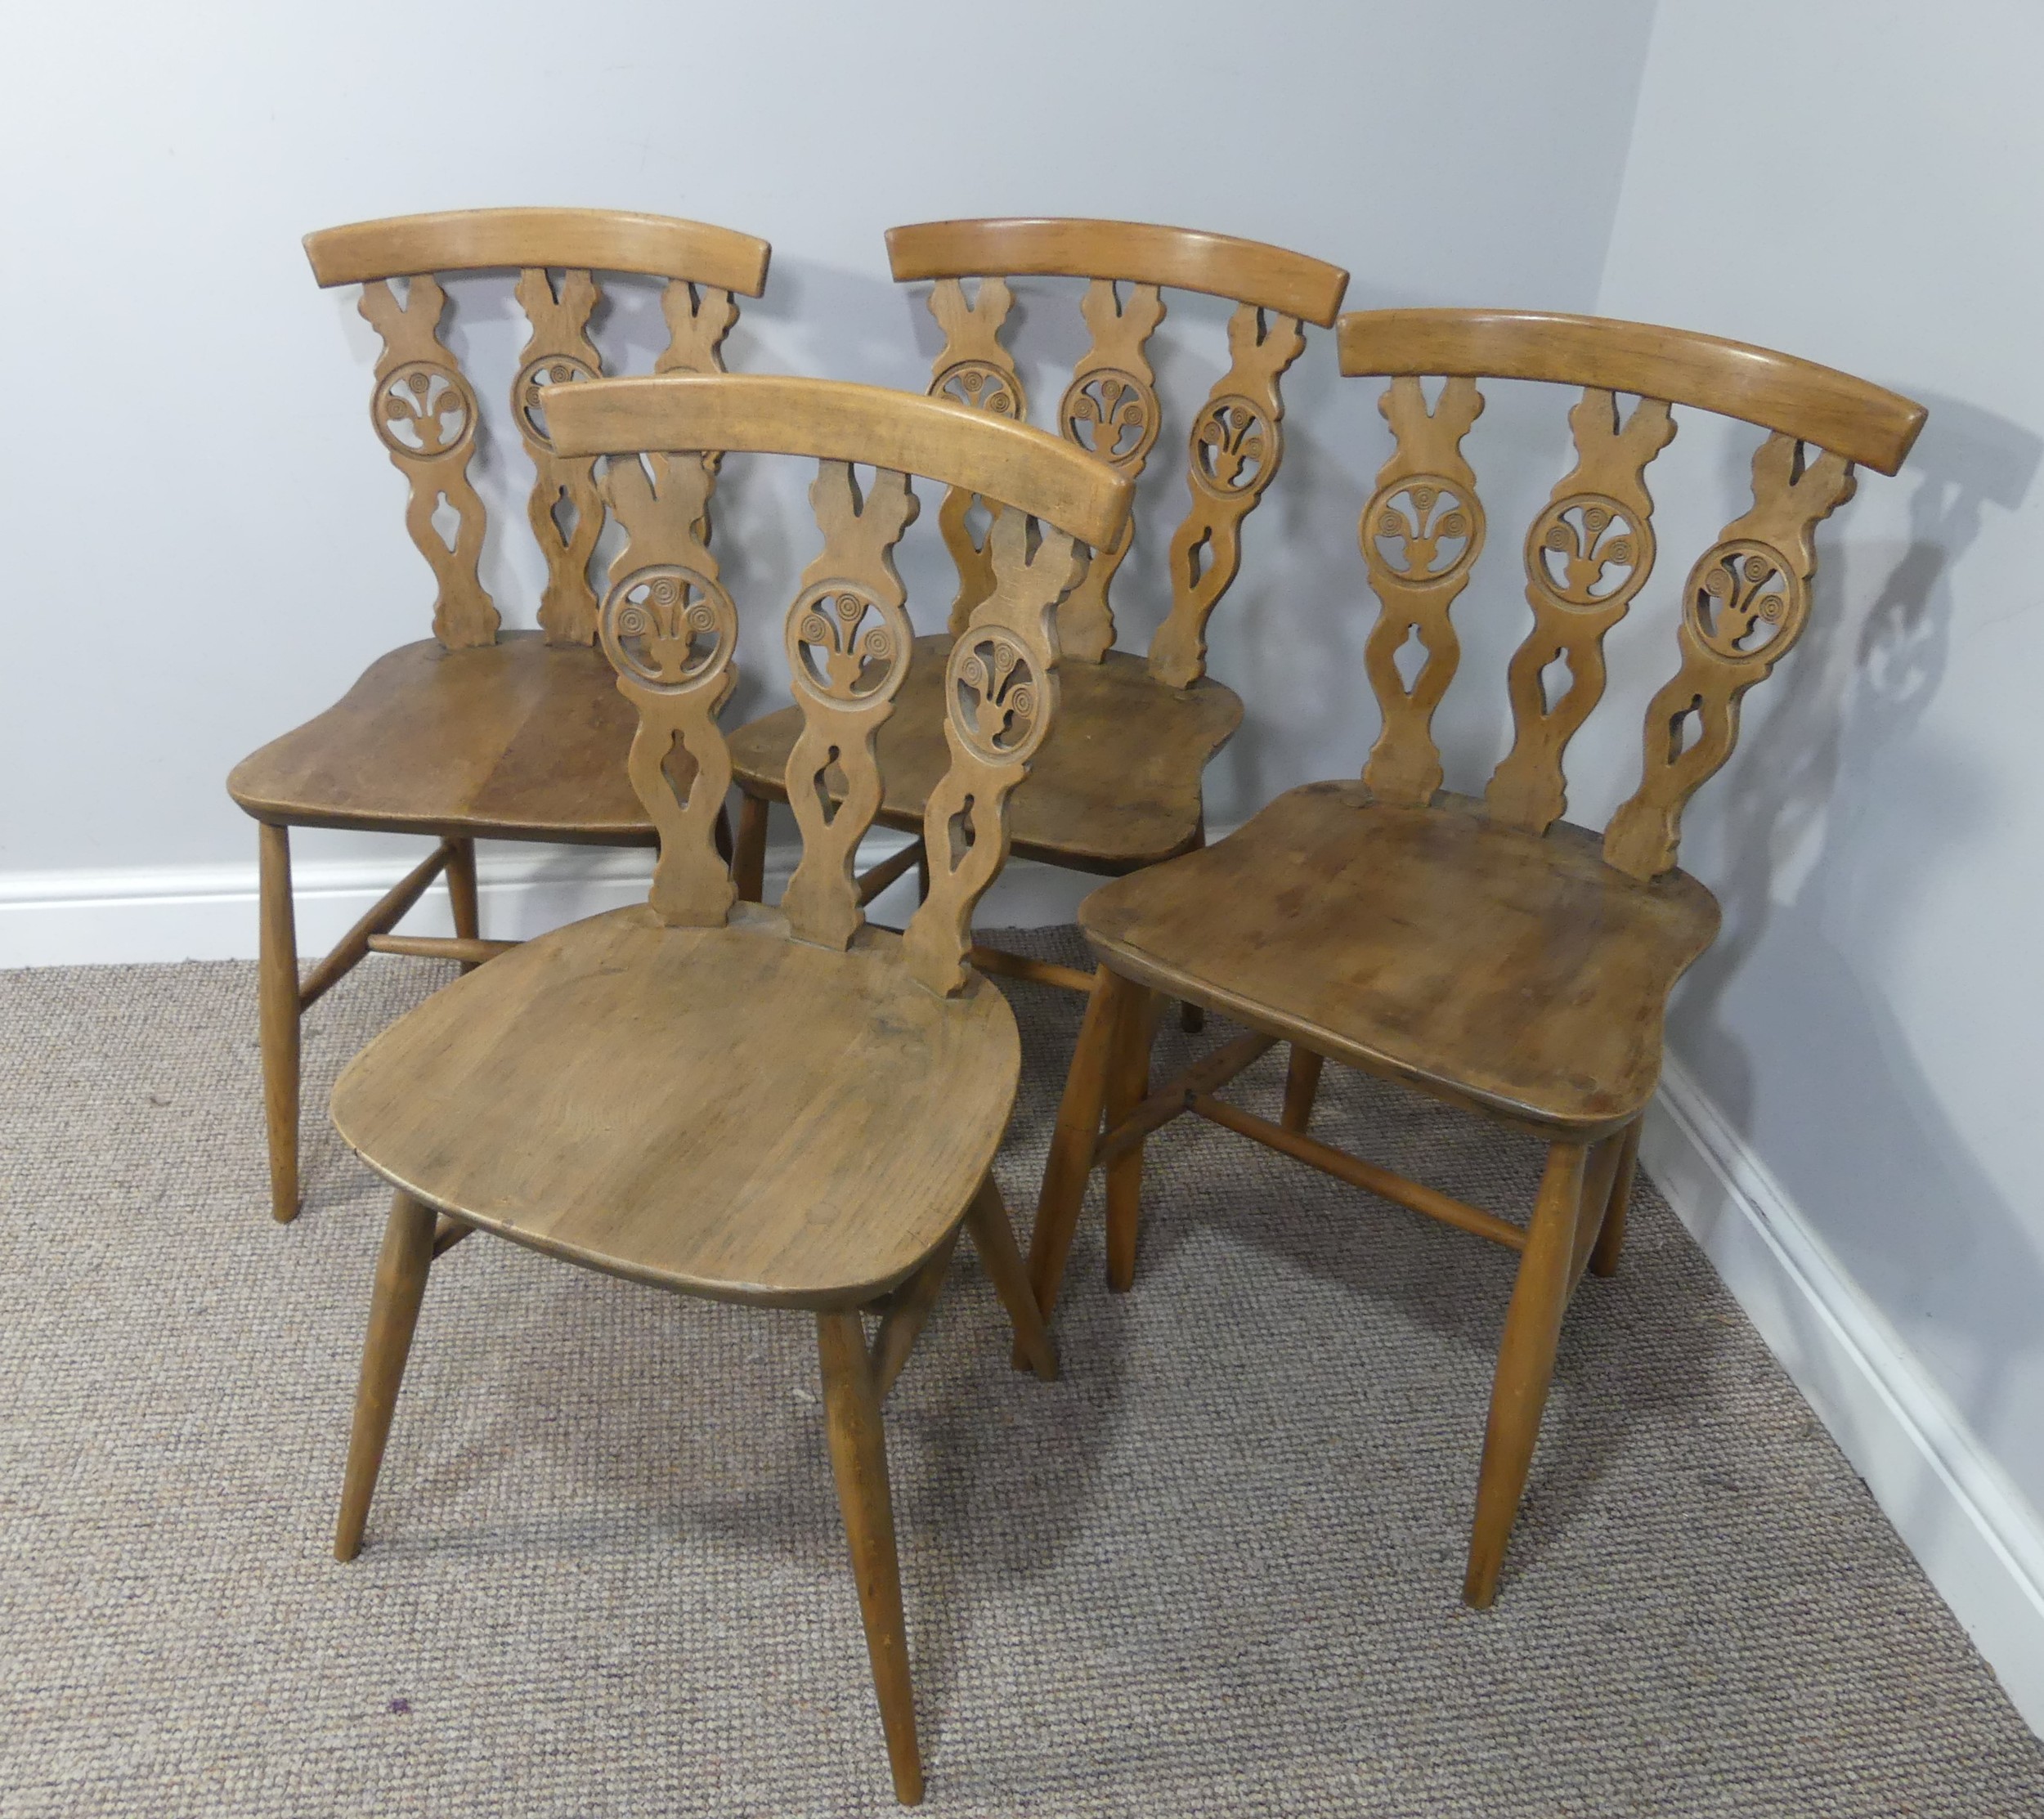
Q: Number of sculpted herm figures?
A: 0